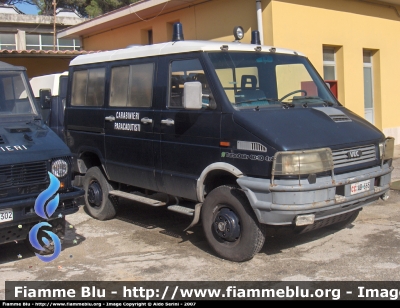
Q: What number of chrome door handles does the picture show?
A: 3